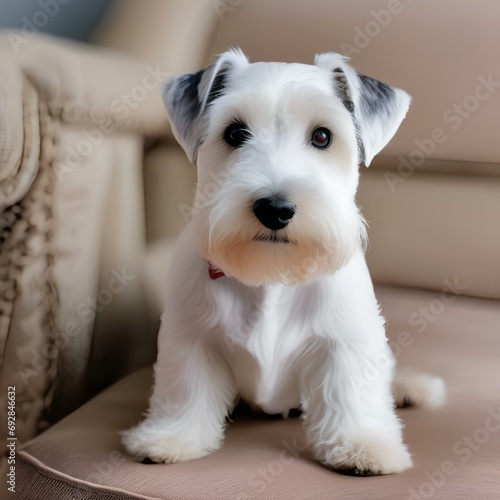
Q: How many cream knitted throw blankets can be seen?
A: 1